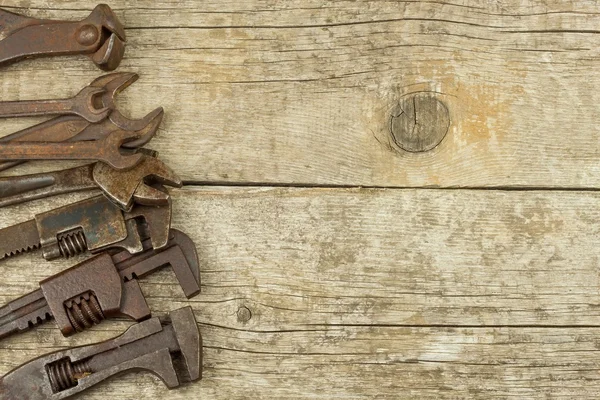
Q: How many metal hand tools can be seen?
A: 8